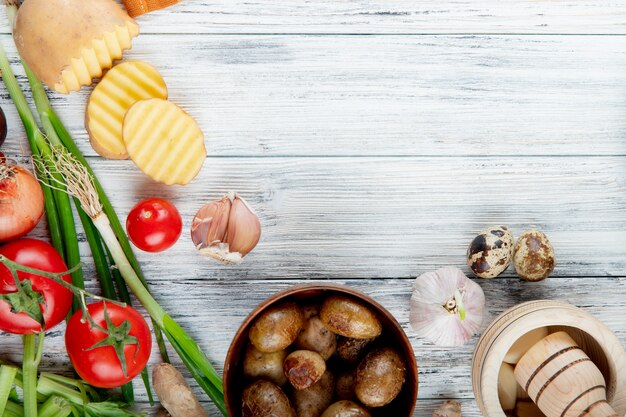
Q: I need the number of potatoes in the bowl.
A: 12